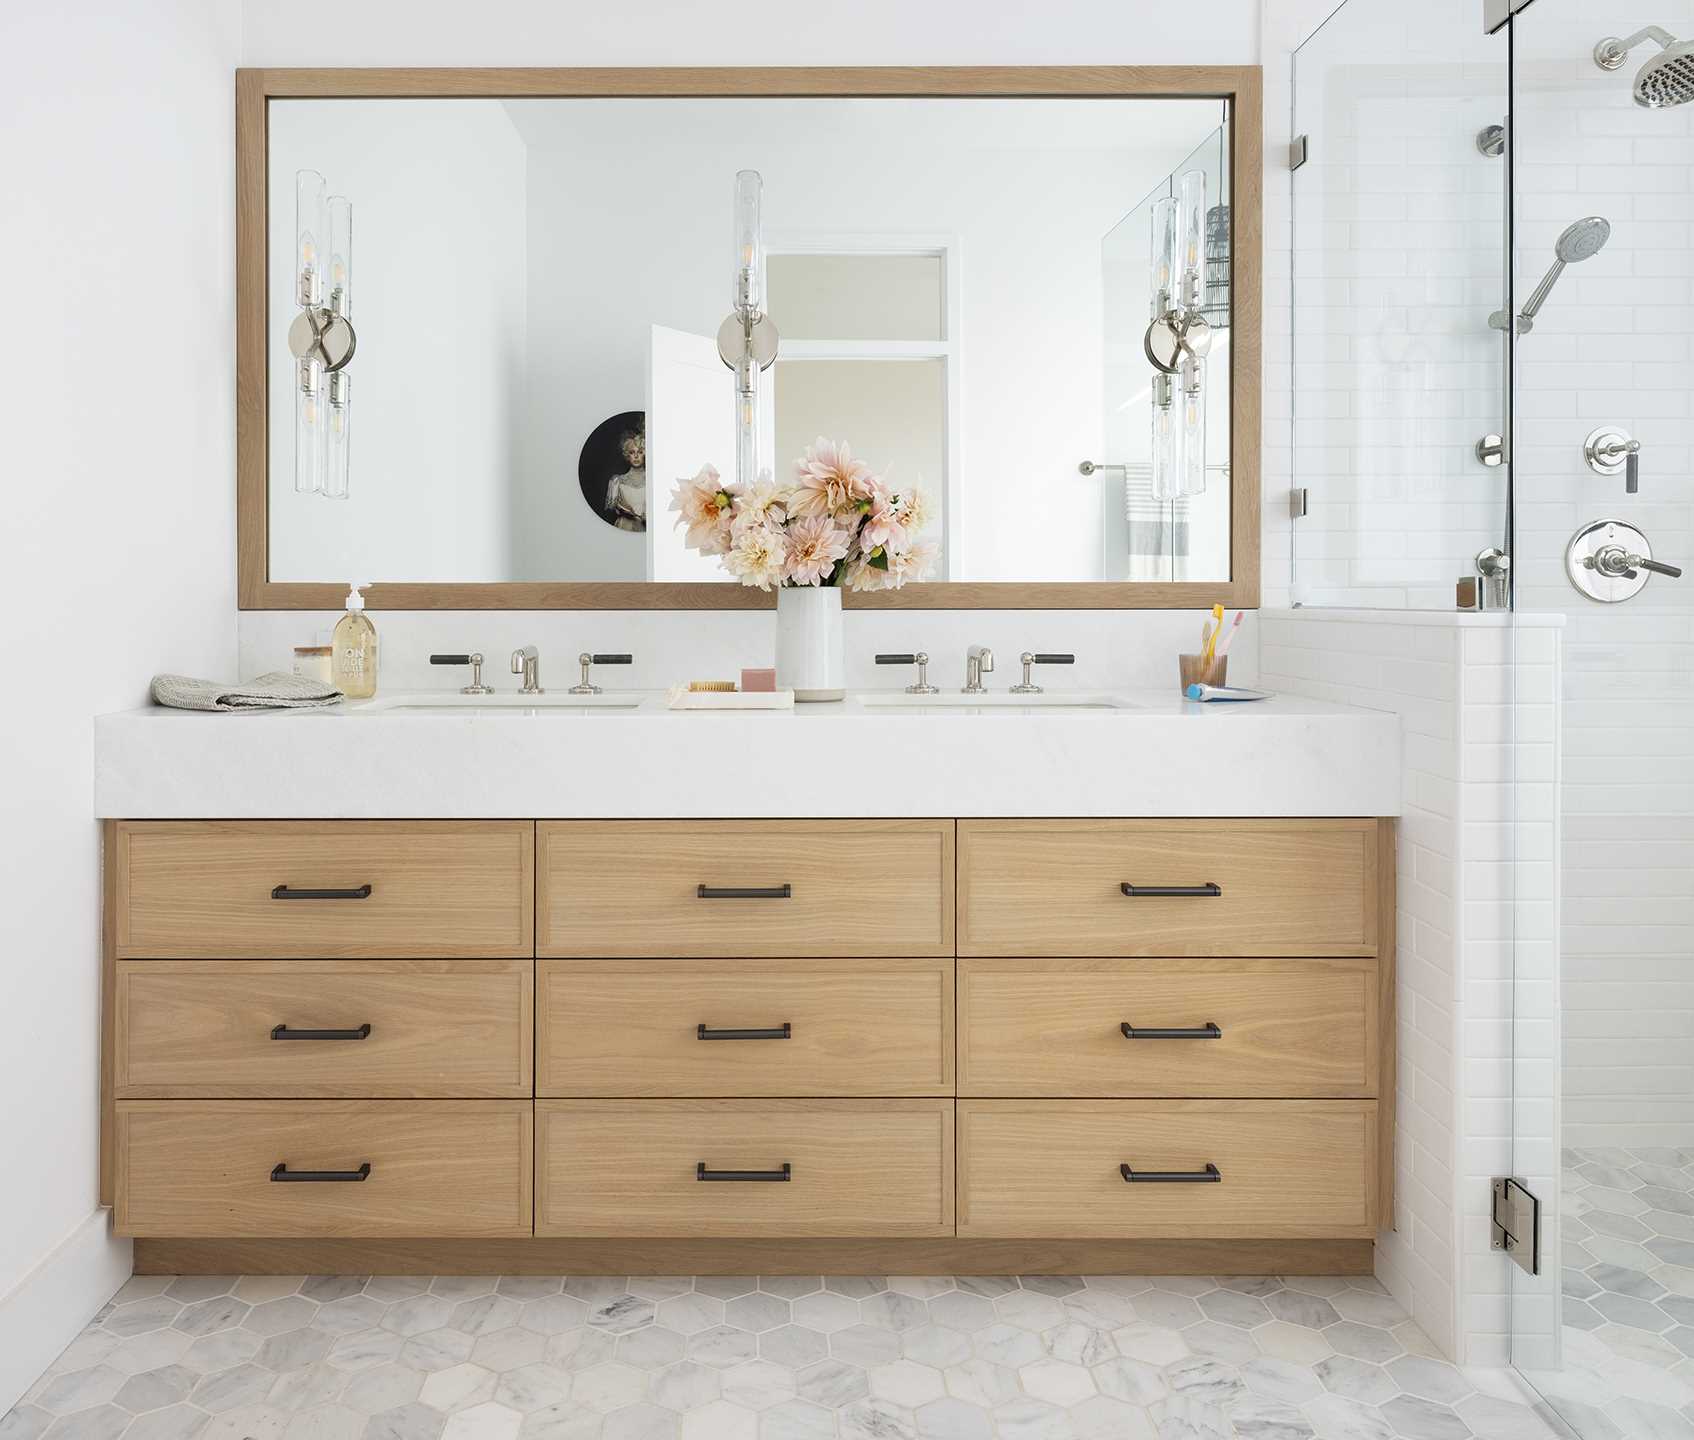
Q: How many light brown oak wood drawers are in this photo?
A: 9